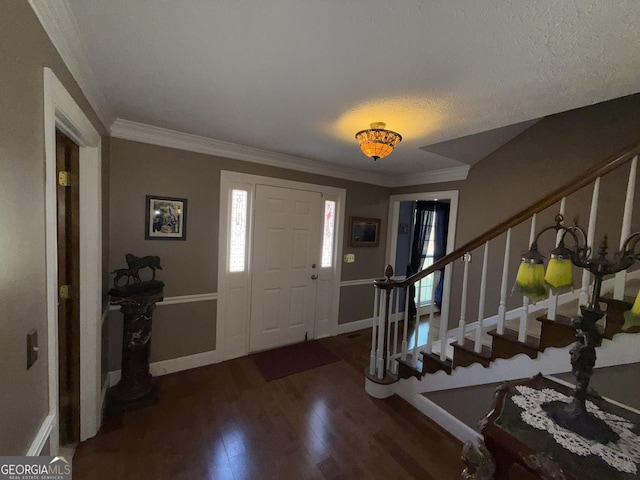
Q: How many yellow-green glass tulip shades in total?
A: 3